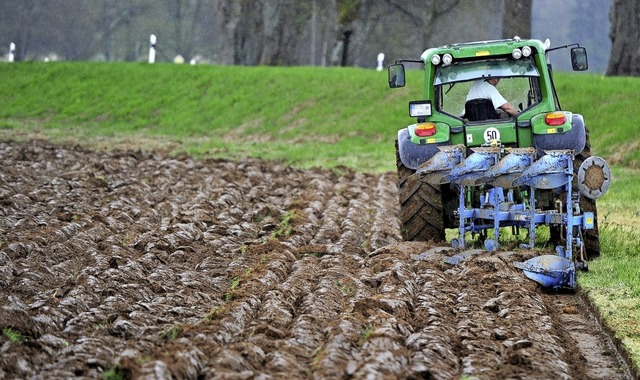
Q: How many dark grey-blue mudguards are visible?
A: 2